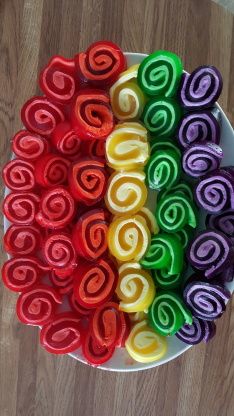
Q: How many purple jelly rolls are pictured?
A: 8